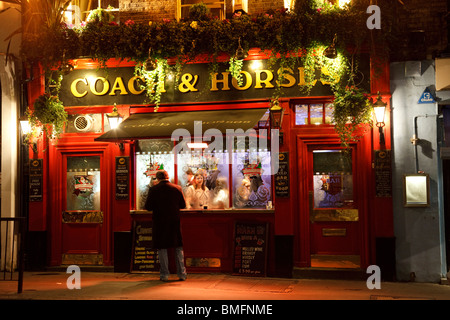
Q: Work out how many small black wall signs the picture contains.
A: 4